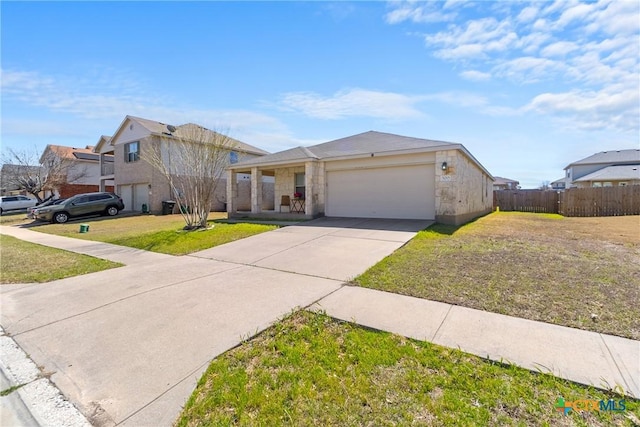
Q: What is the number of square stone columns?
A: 3